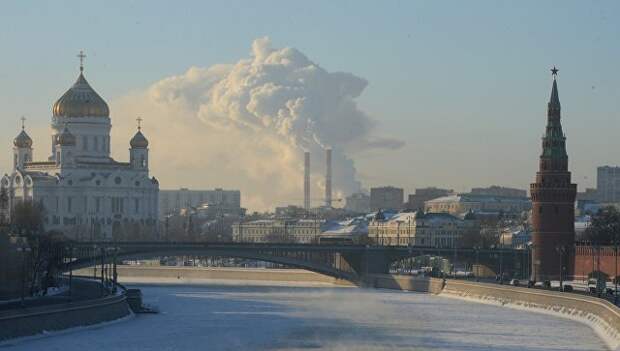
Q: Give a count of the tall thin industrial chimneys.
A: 2